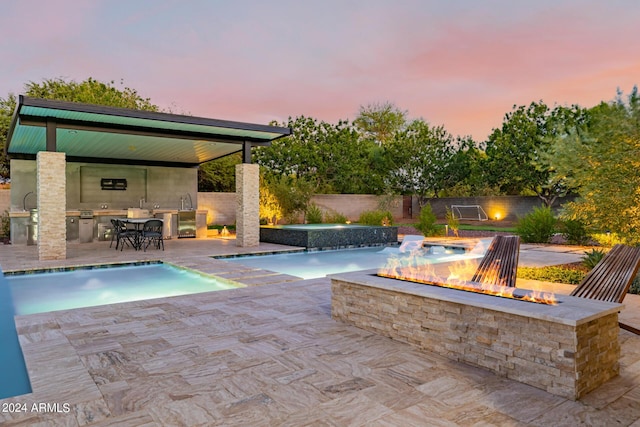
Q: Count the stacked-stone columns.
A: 2